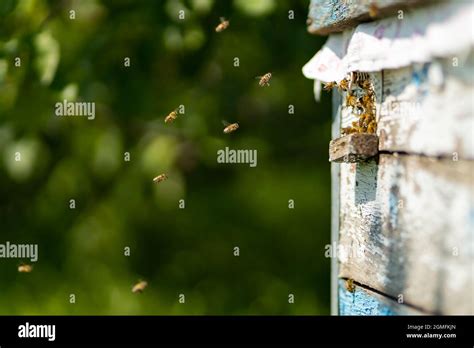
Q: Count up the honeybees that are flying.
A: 7